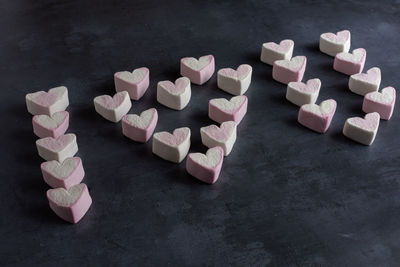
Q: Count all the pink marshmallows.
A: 12